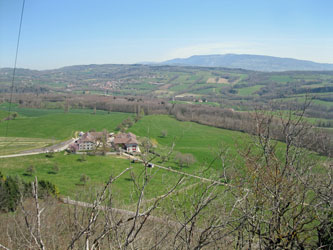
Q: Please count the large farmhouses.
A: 2